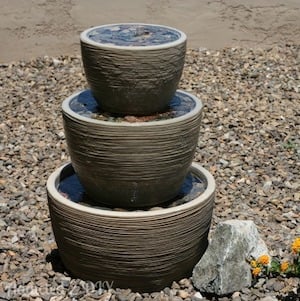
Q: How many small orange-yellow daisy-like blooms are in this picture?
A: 5